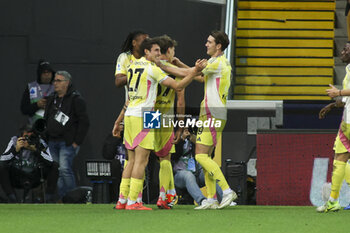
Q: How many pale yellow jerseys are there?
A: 5